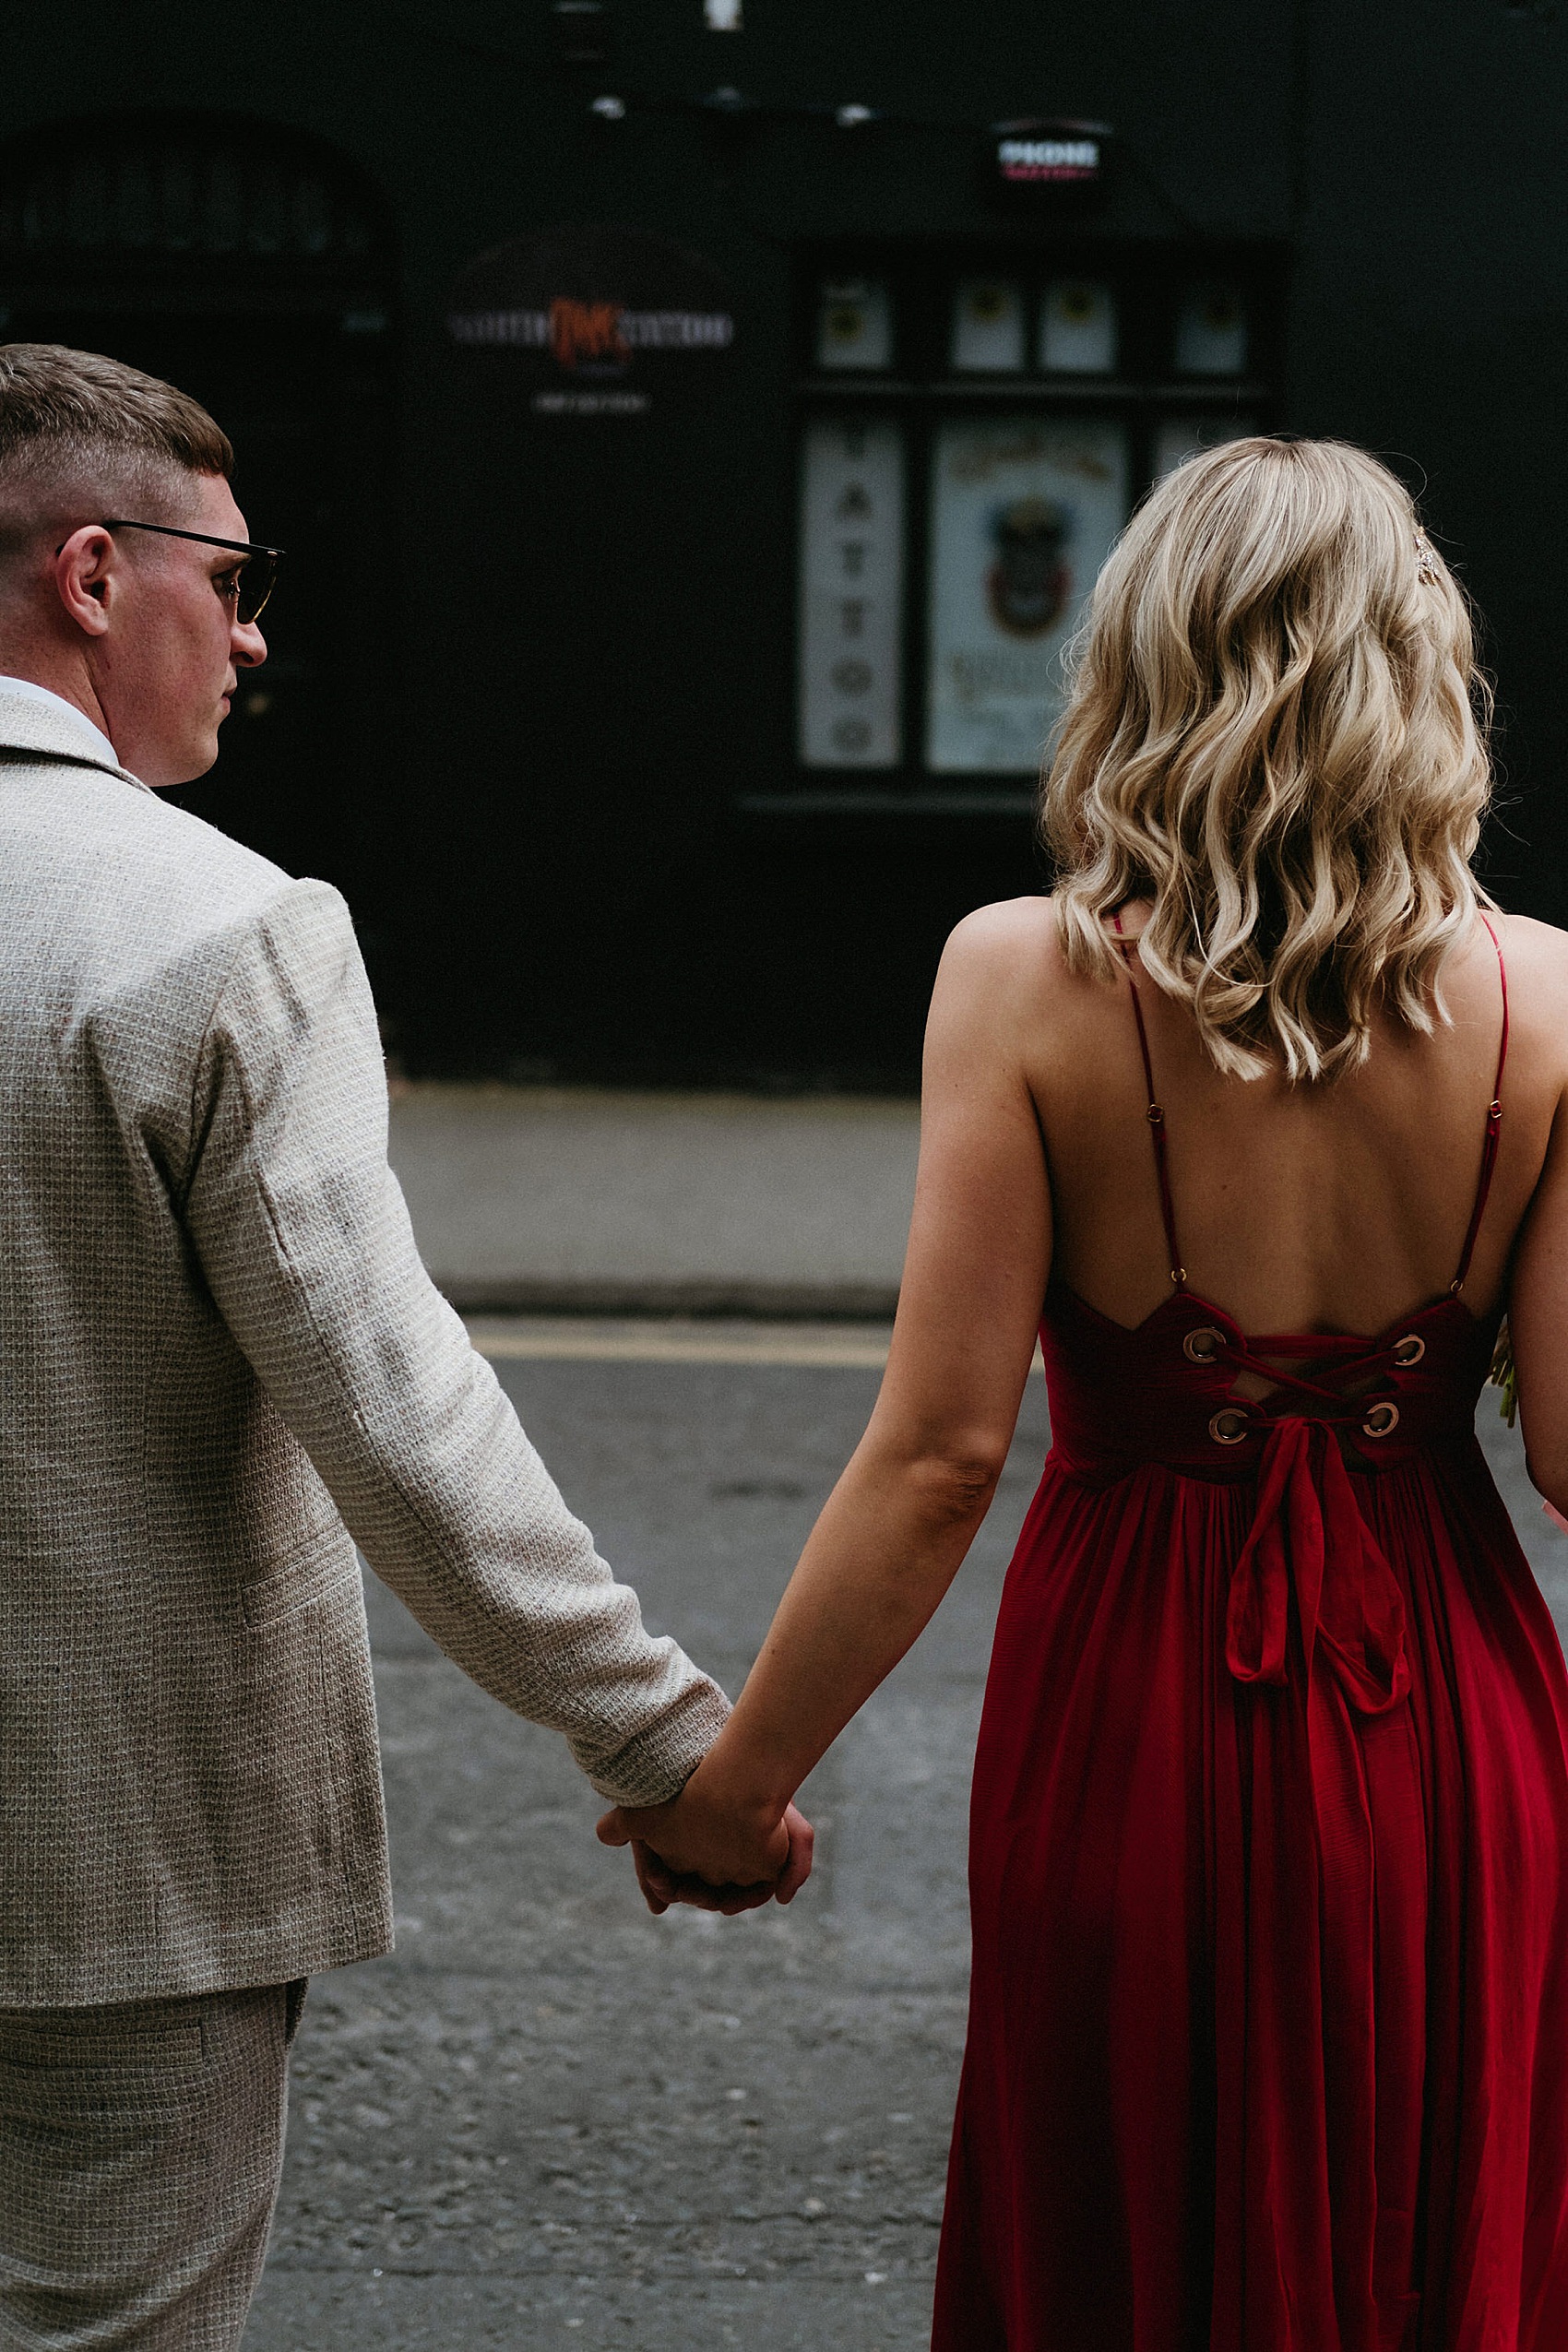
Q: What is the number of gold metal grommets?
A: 4